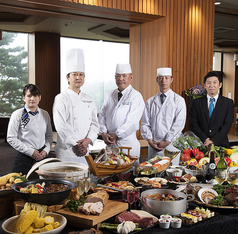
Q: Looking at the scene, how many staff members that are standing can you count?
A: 5